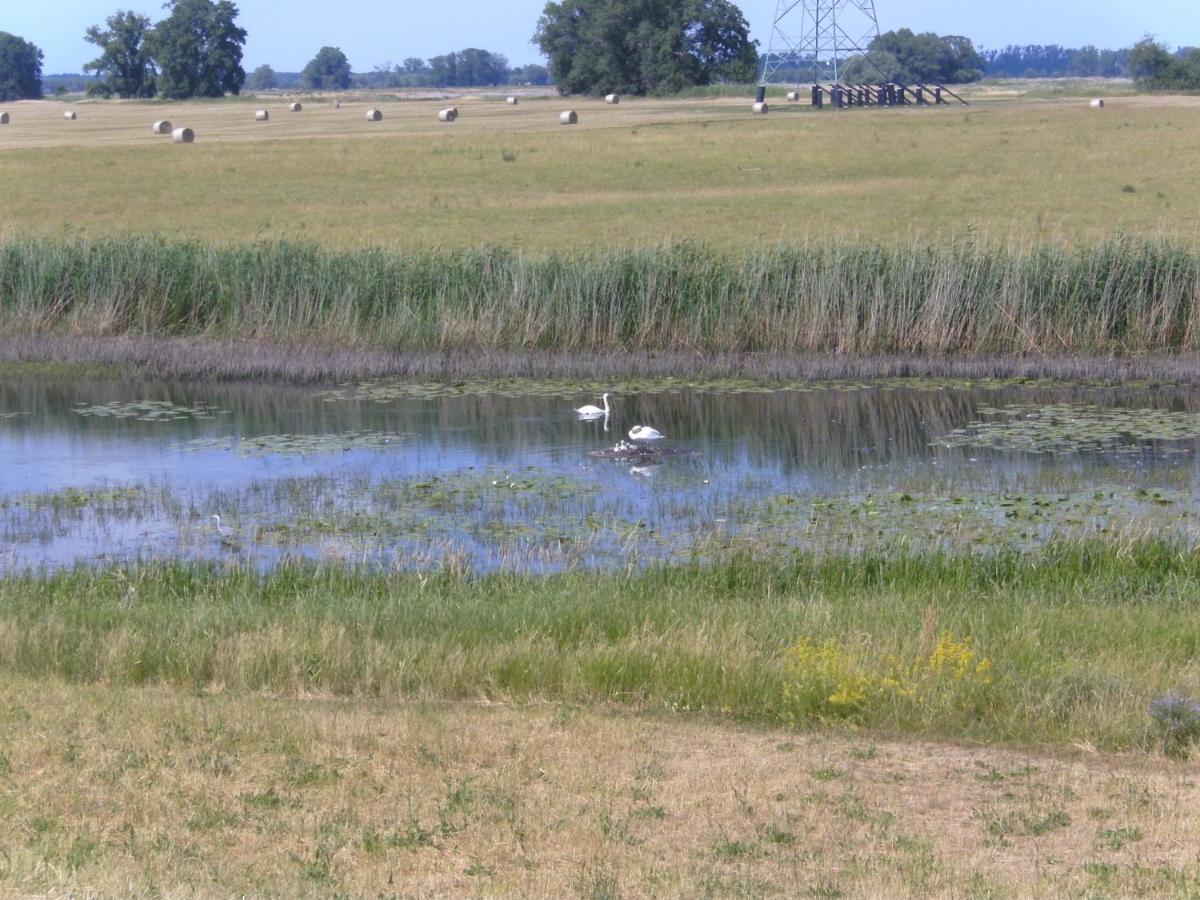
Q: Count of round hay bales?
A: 15